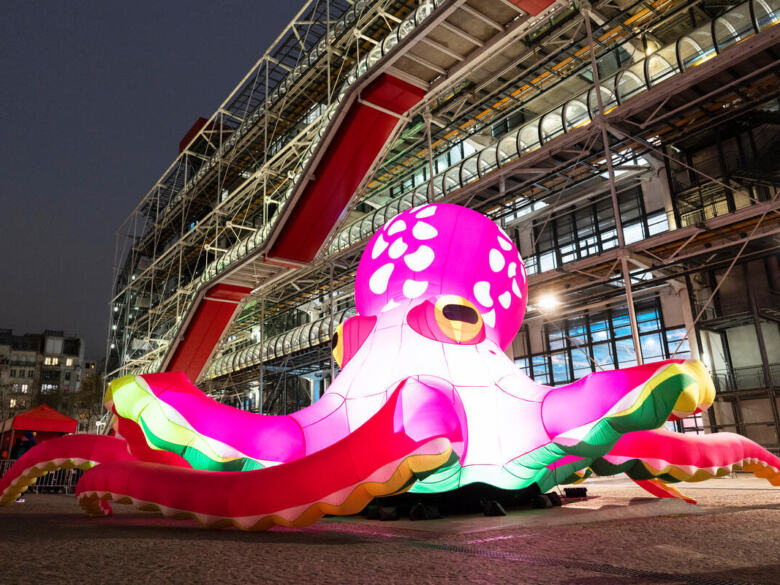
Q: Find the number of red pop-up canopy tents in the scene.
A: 1